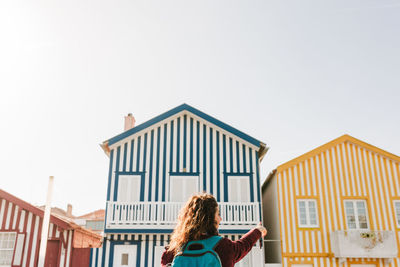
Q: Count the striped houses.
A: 3